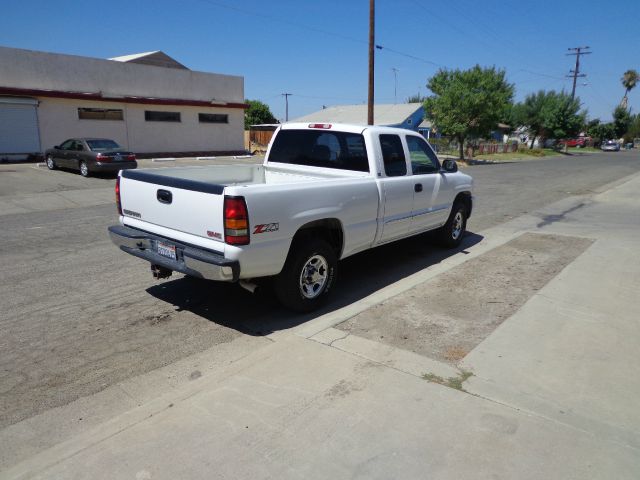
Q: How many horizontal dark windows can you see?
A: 3